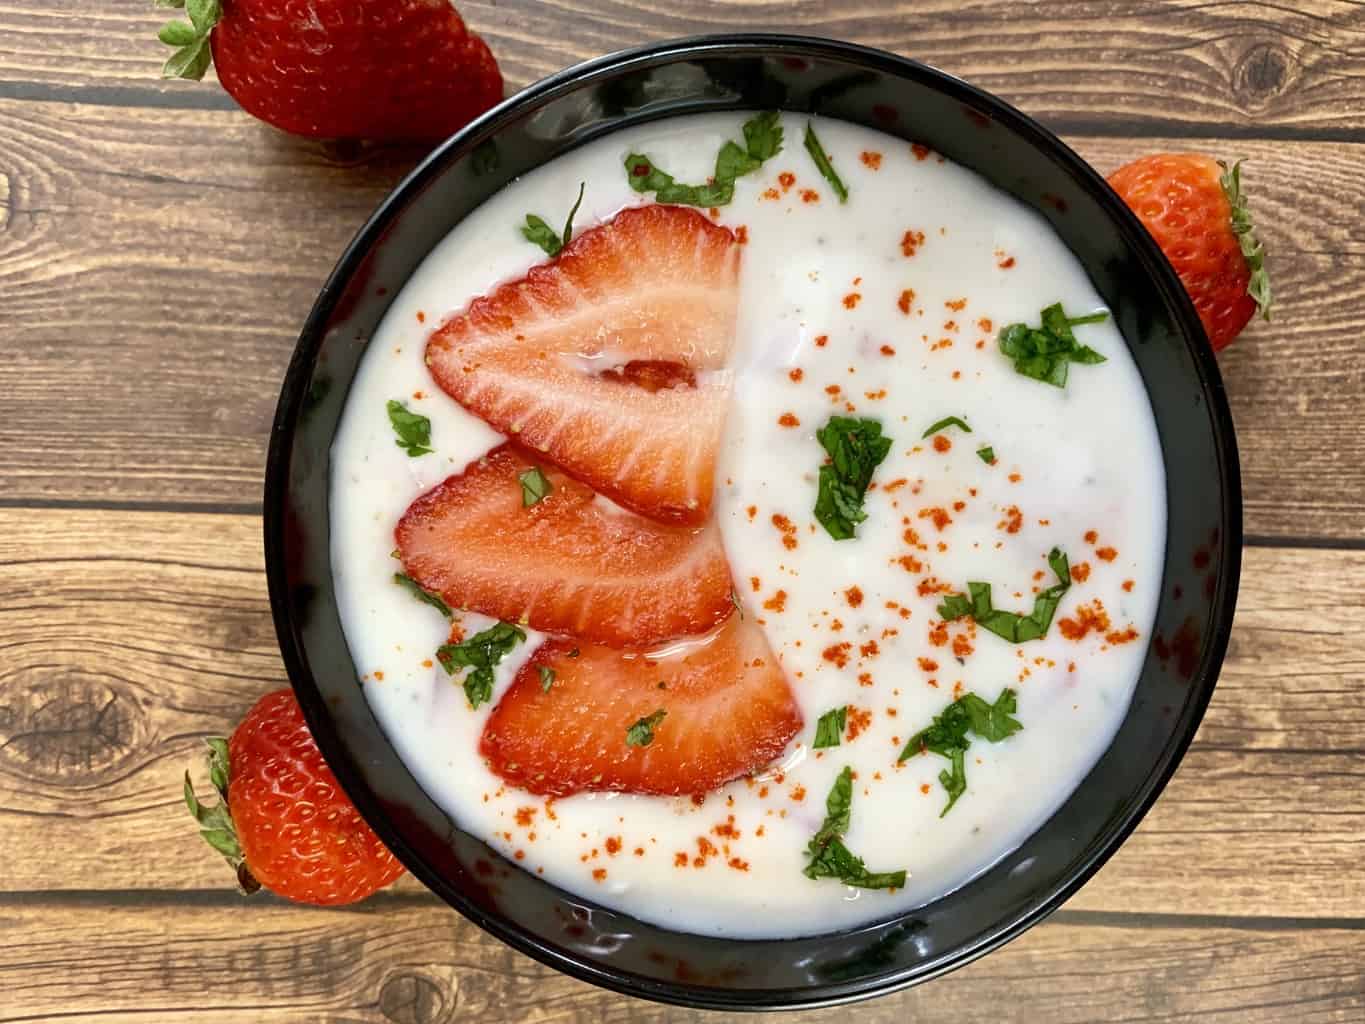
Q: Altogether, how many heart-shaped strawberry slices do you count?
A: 3